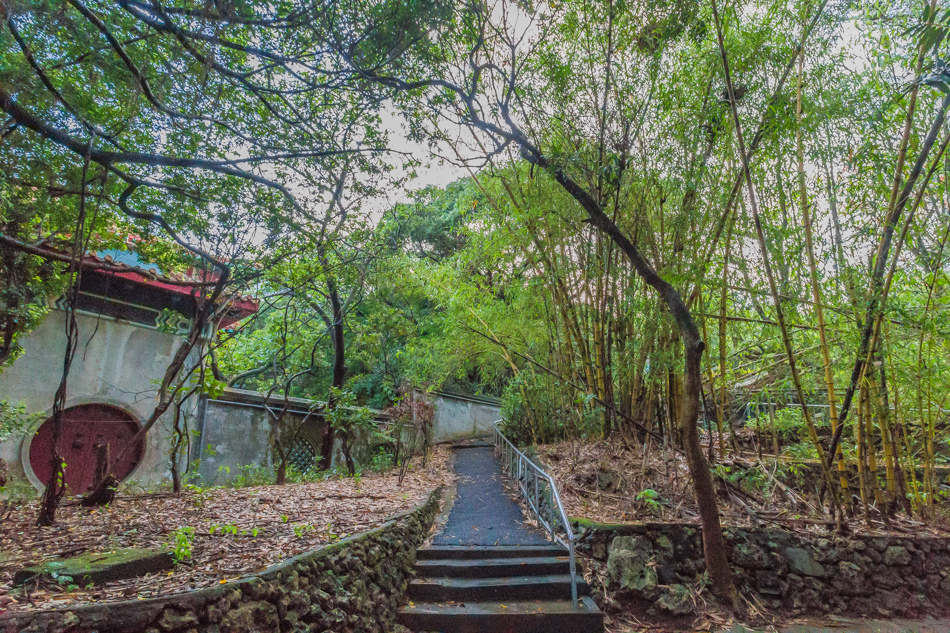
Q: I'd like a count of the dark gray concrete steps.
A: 4